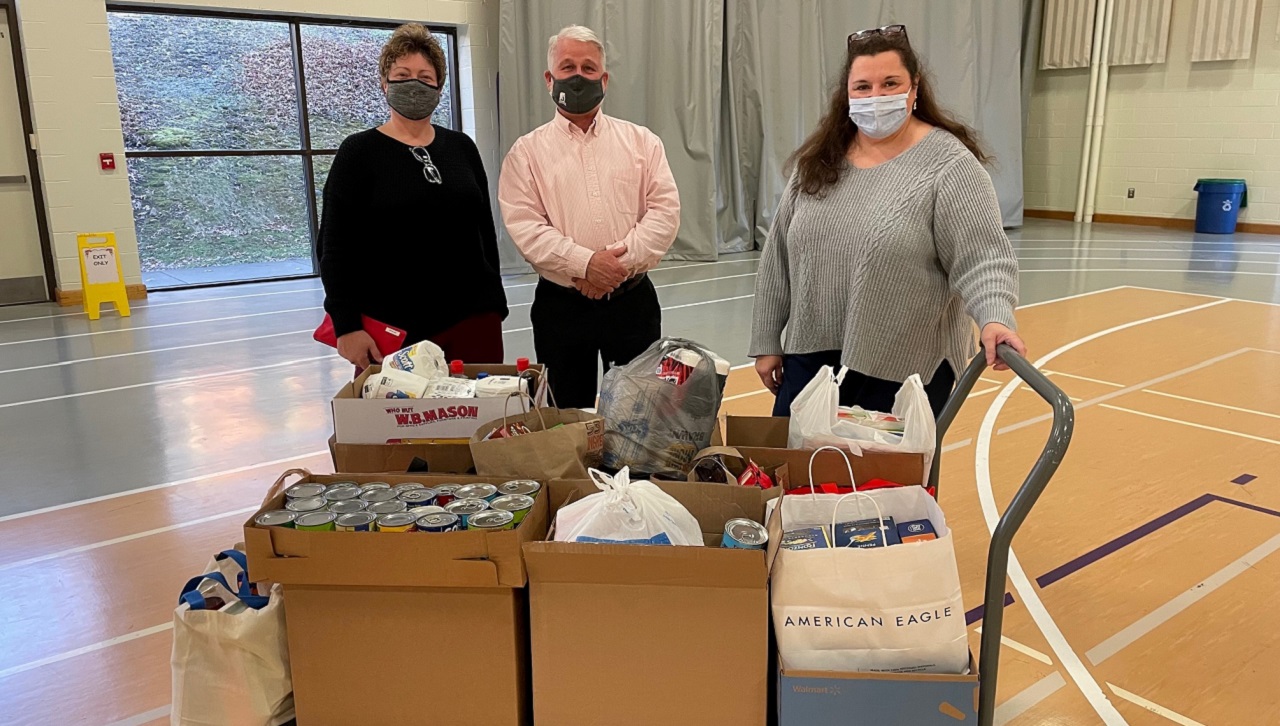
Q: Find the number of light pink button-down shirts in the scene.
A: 1